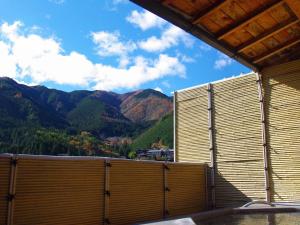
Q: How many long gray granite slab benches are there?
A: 0